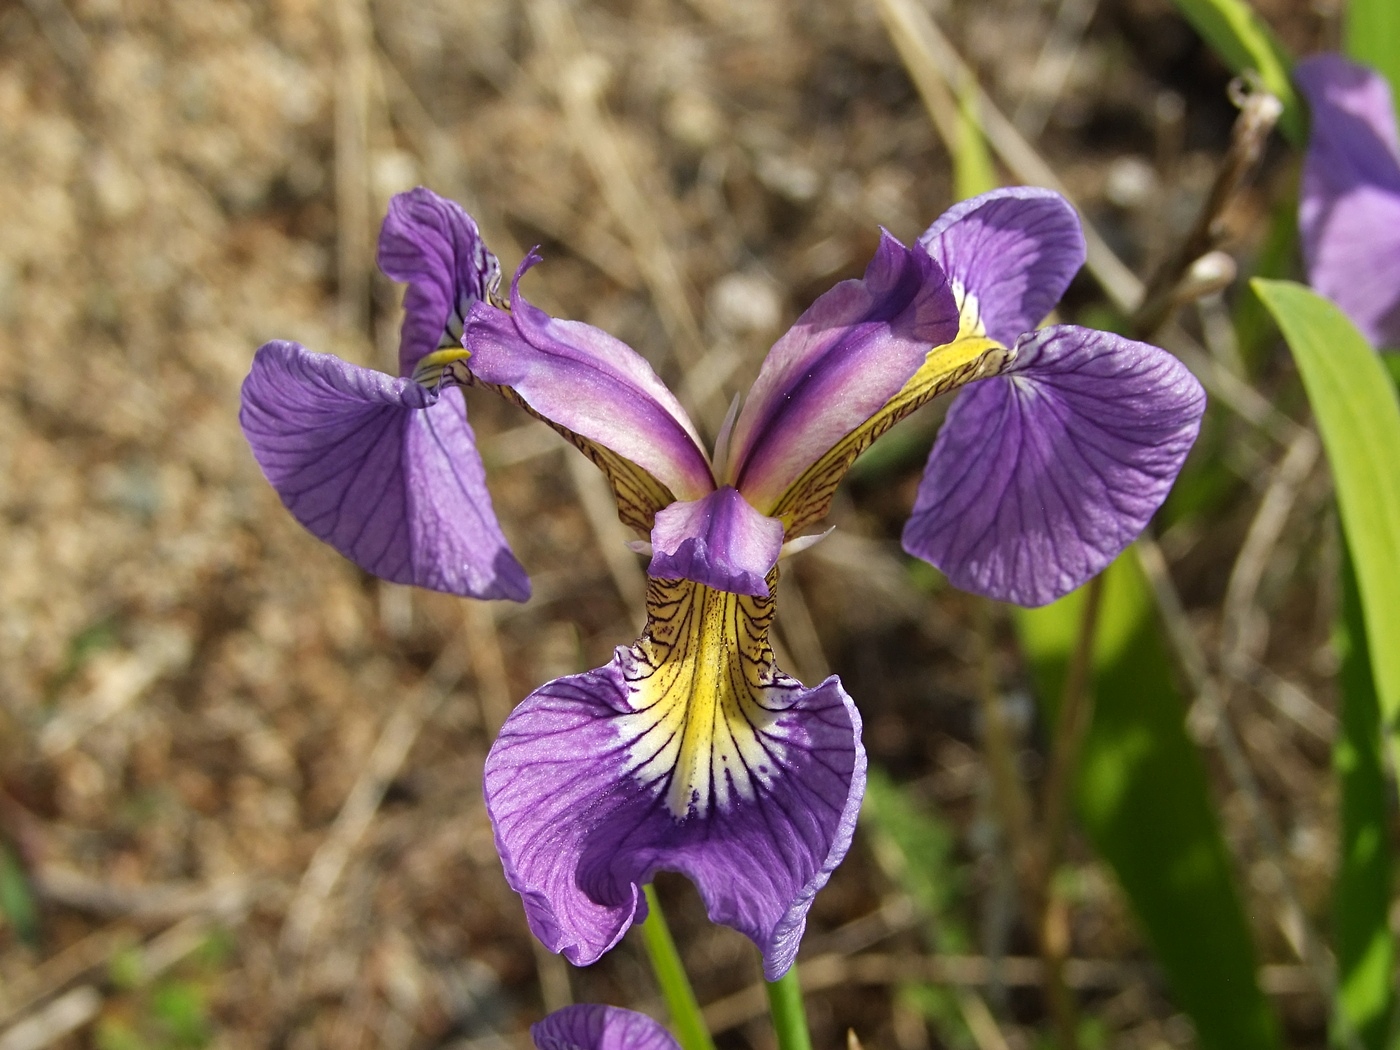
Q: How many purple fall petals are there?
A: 3